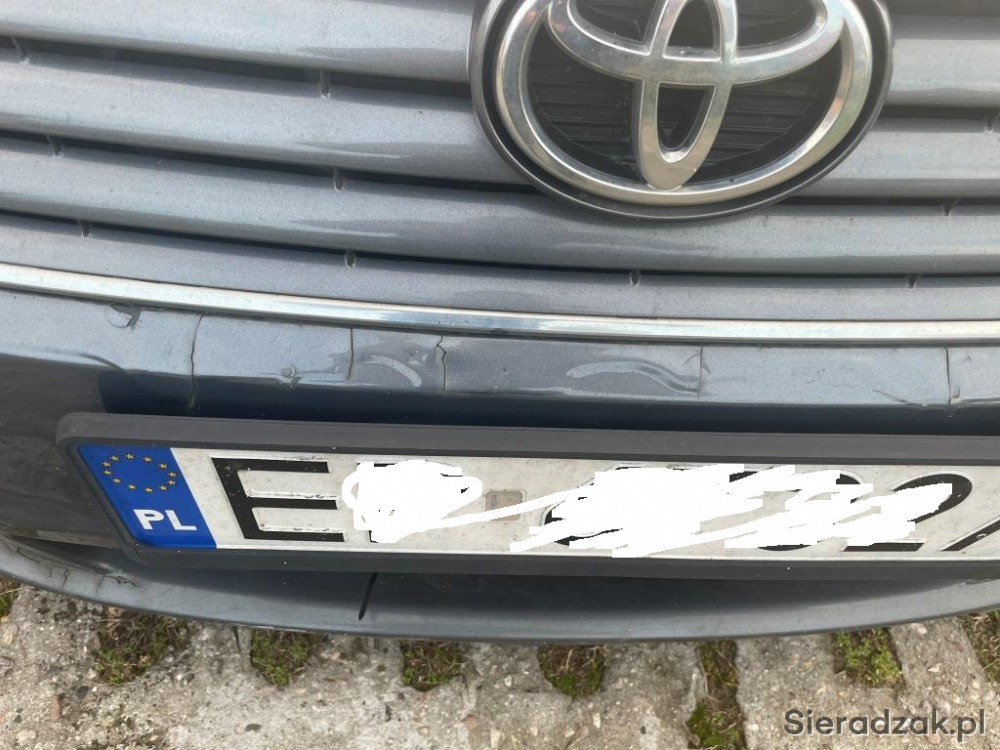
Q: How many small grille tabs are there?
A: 10